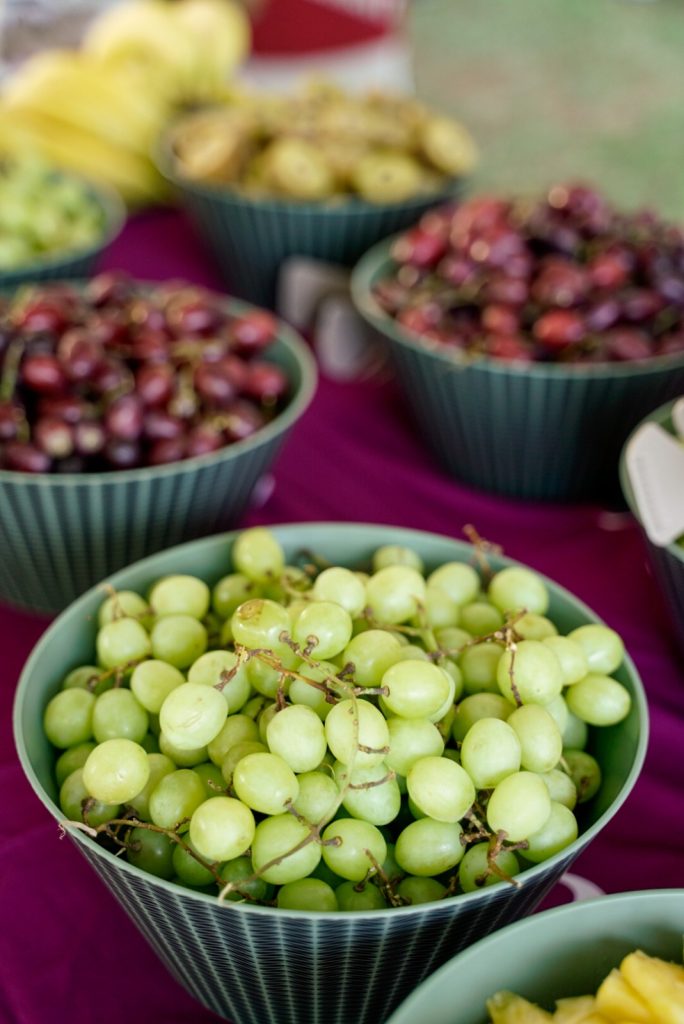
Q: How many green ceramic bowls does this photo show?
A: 7